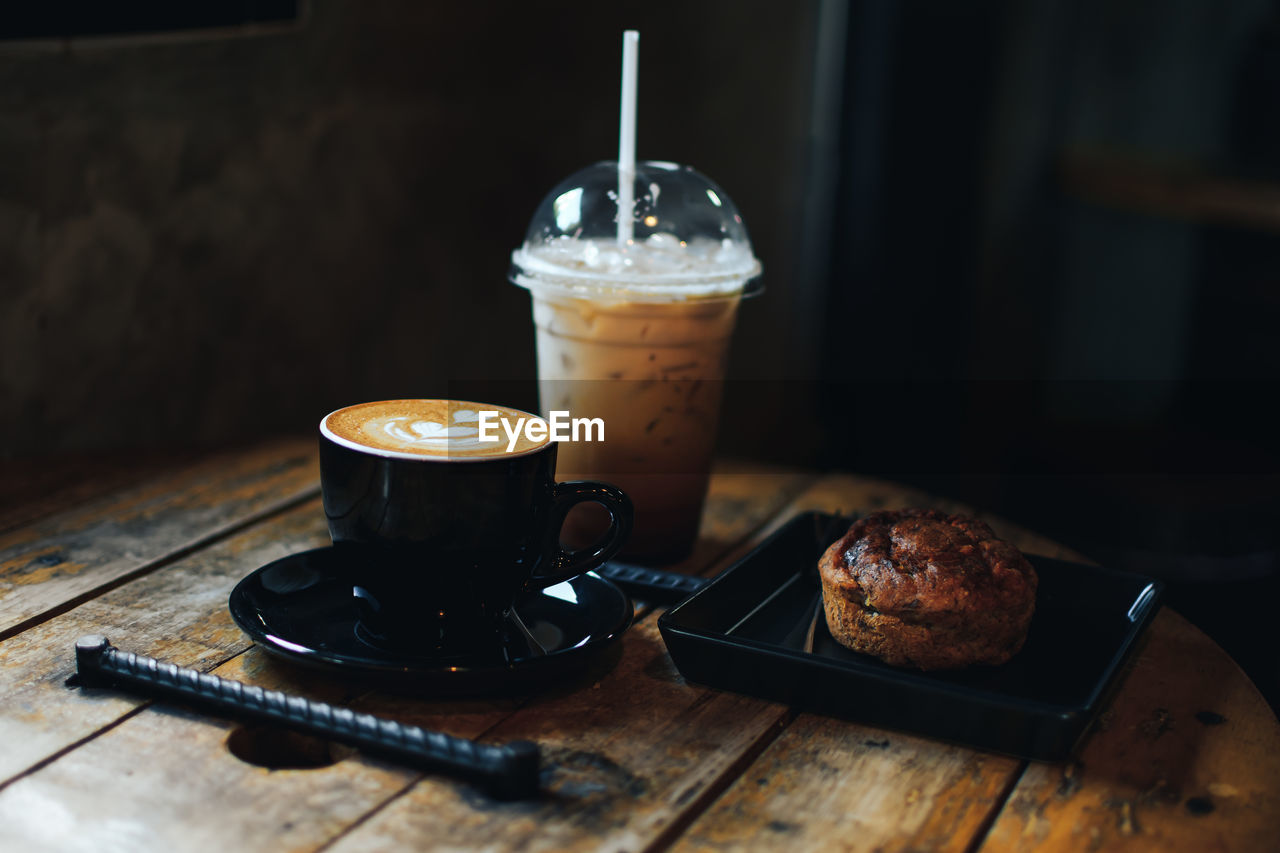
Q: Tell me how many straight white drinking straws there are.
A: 1